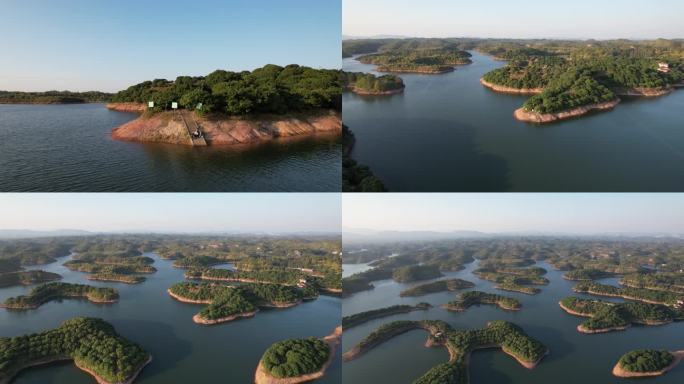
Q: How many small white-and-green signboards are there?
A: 3